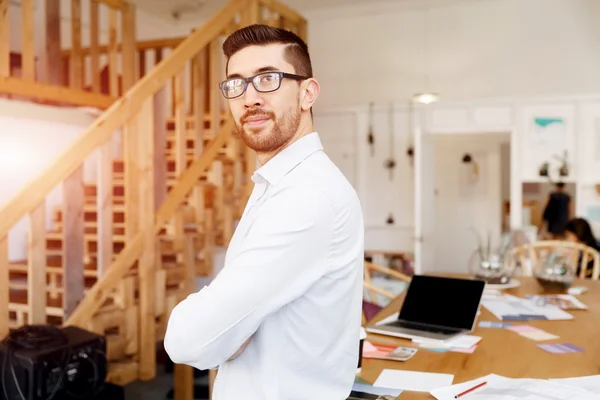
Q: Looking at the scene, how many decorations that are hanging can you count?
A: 3